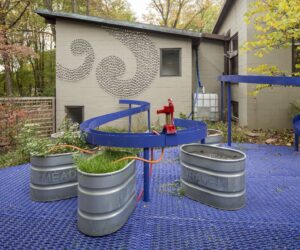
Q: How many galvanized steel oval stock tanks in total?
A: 4